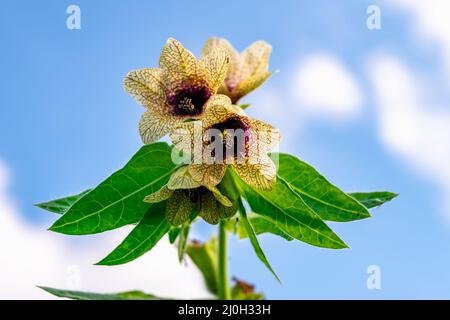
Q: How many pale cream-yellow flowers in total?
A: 4